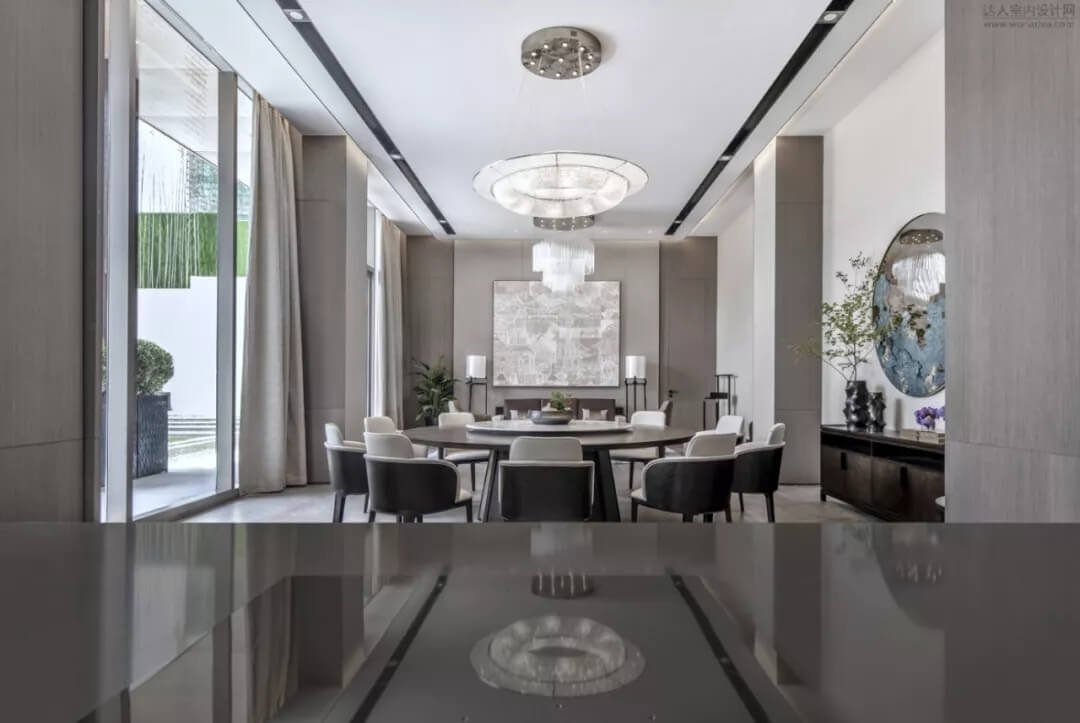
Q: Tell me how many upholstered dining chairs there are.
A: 9